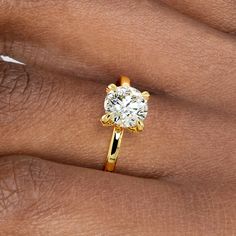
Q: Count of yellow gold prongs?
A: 4